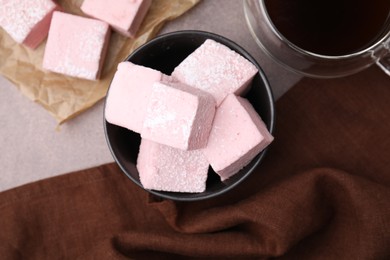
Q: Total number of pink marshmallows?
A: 8